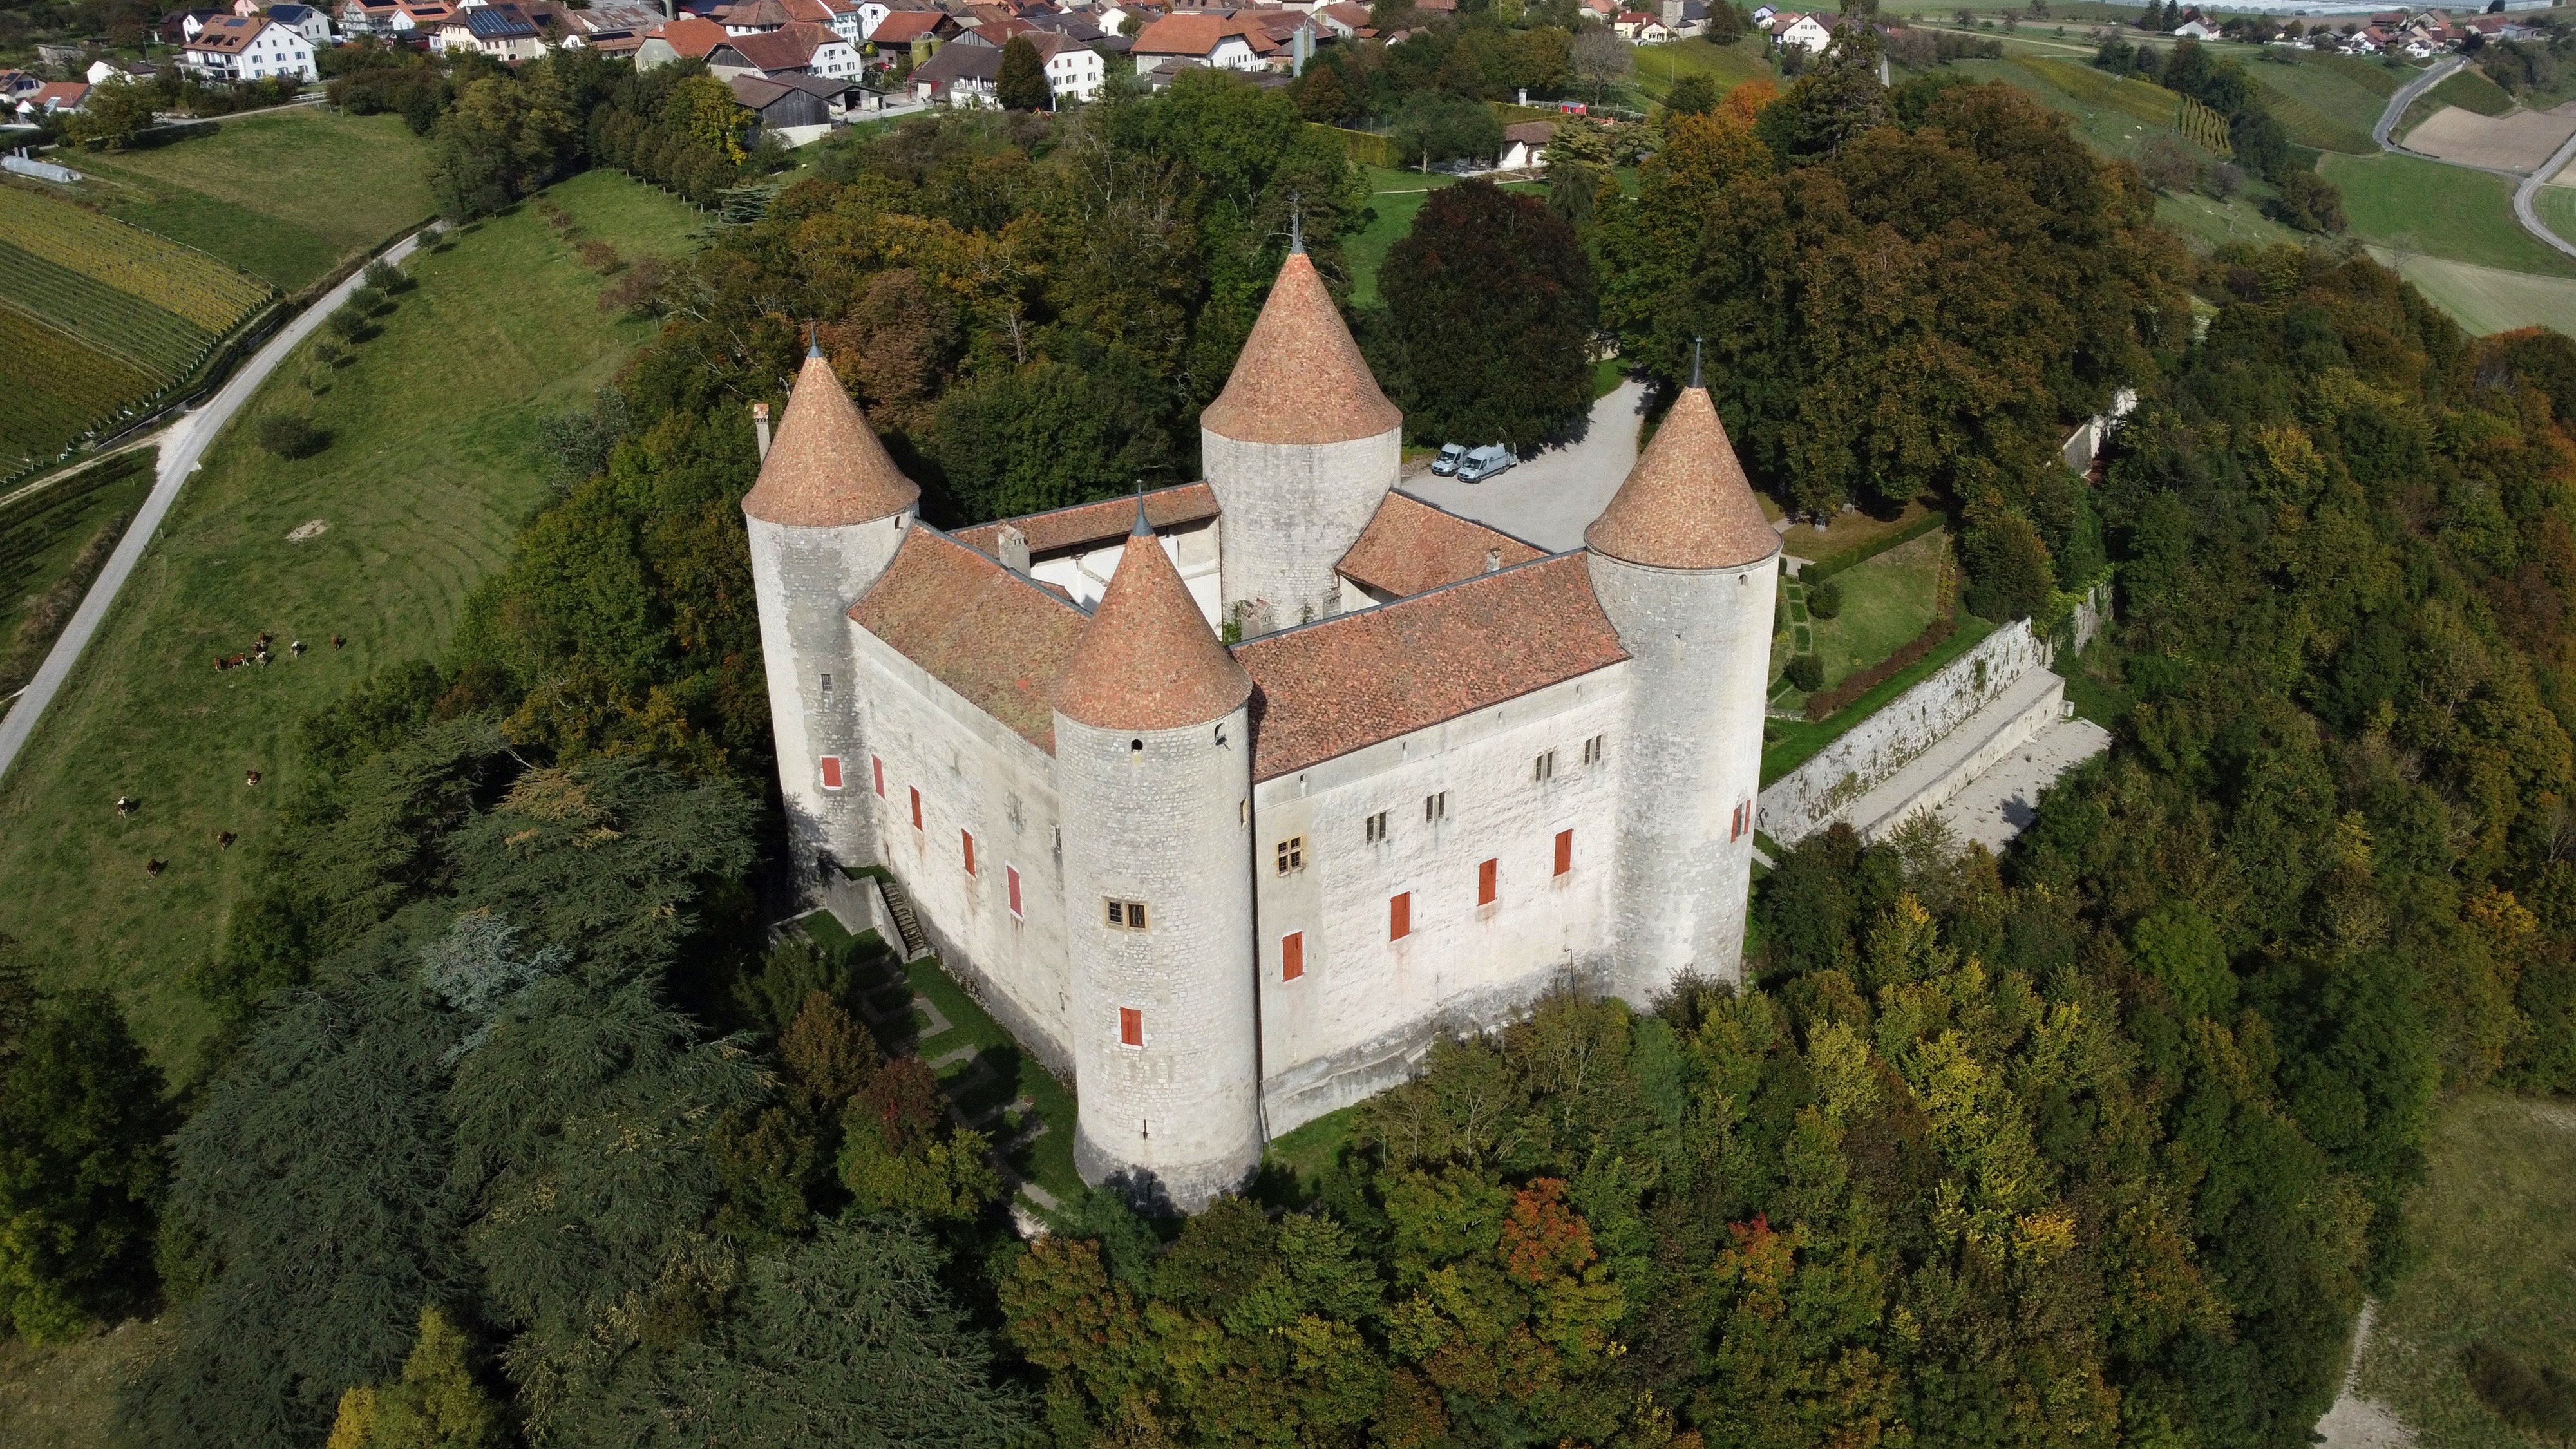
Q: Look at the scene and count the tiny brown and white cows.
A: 11